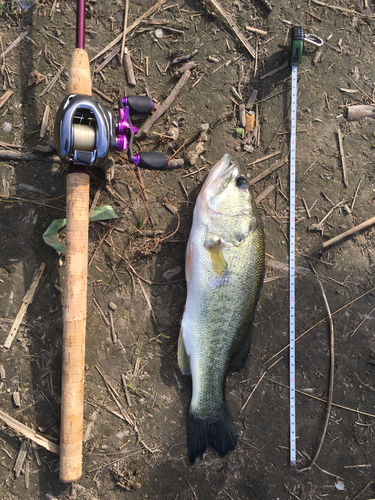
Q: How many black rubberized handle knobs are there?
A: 2